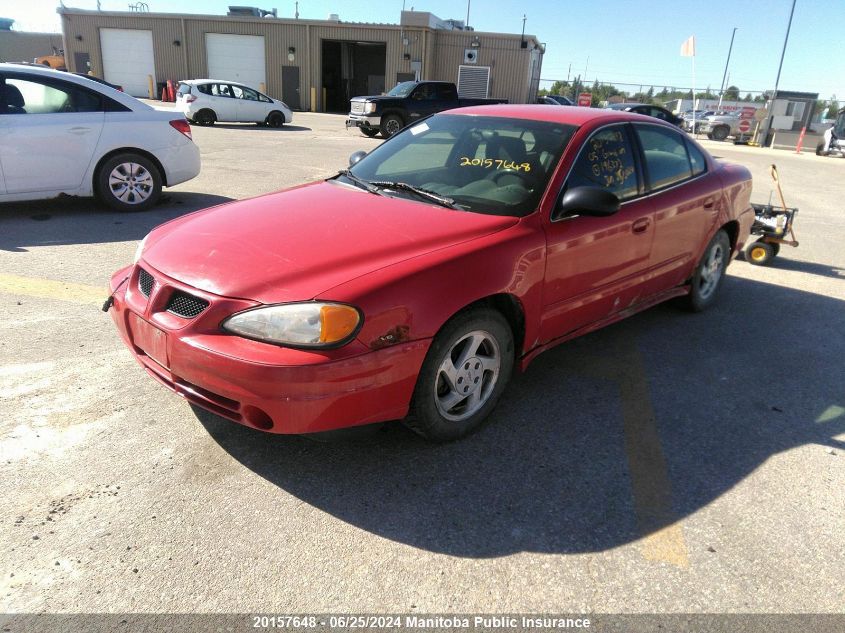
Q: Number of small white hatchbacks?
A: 1